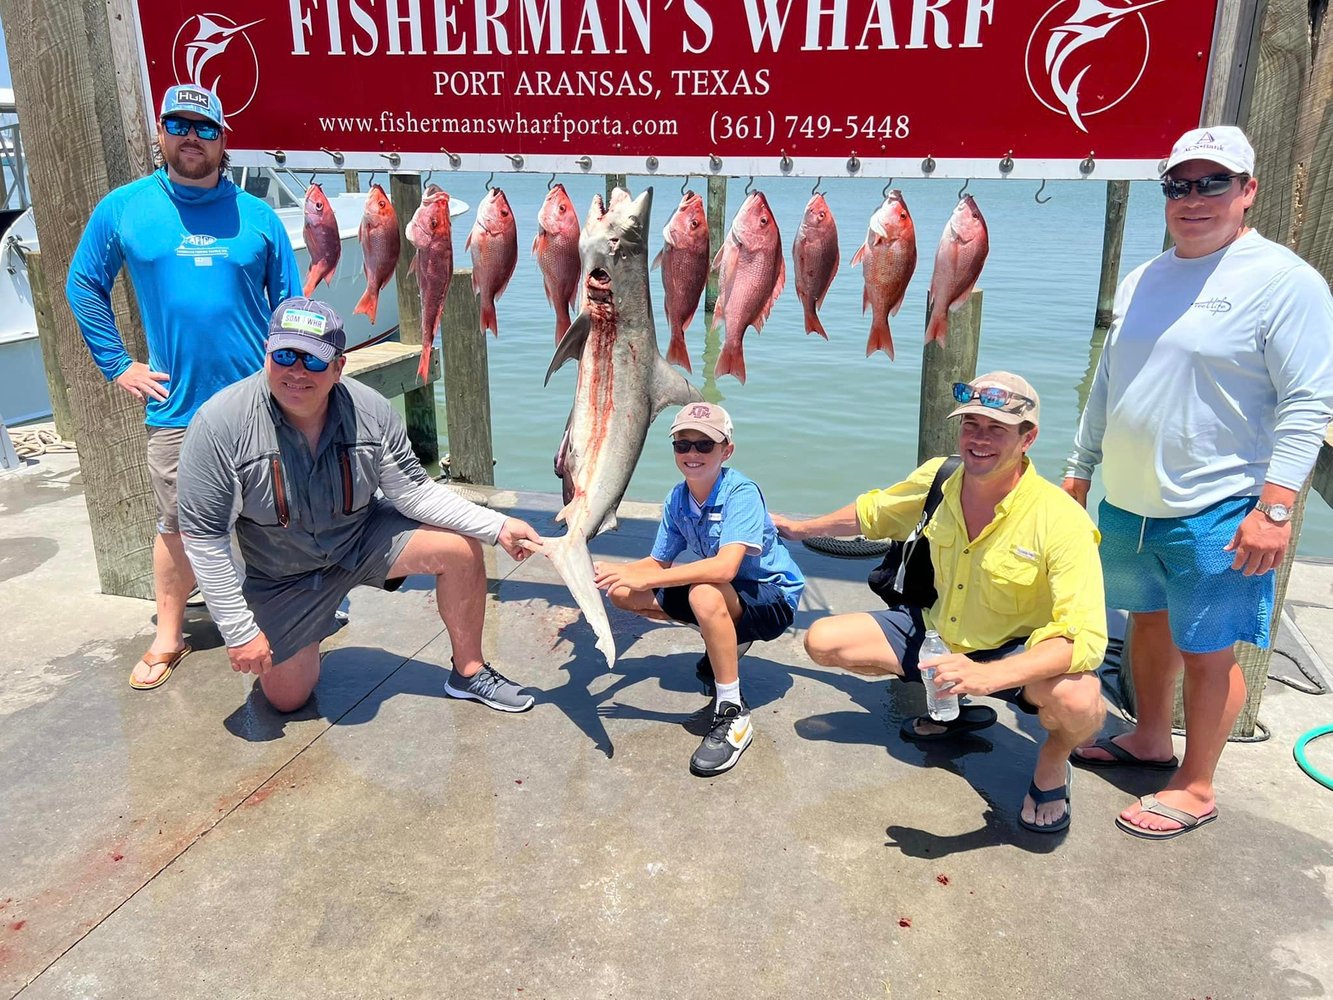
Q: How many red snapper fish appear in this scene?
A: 10